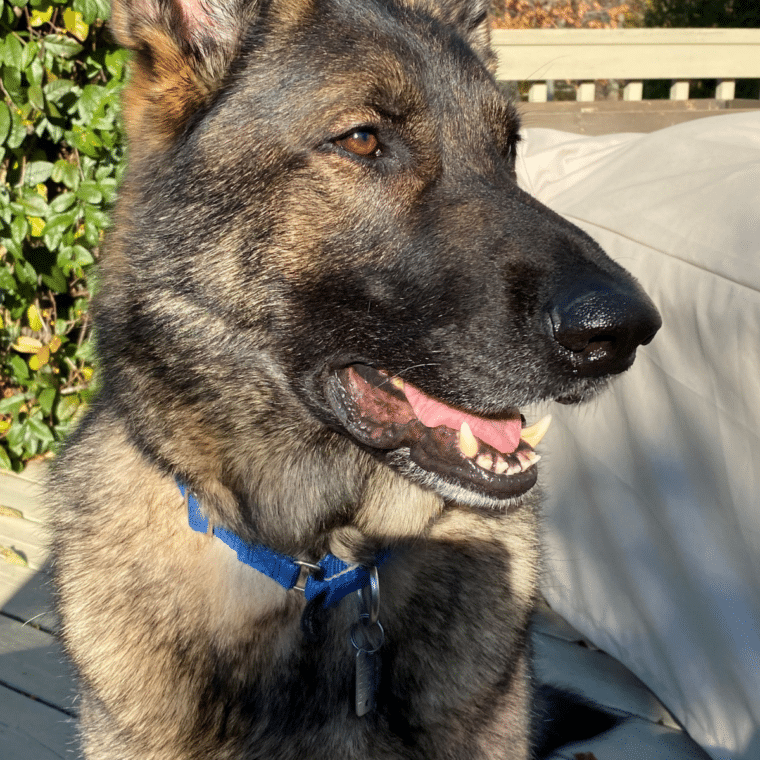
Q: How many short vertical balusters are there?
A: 5